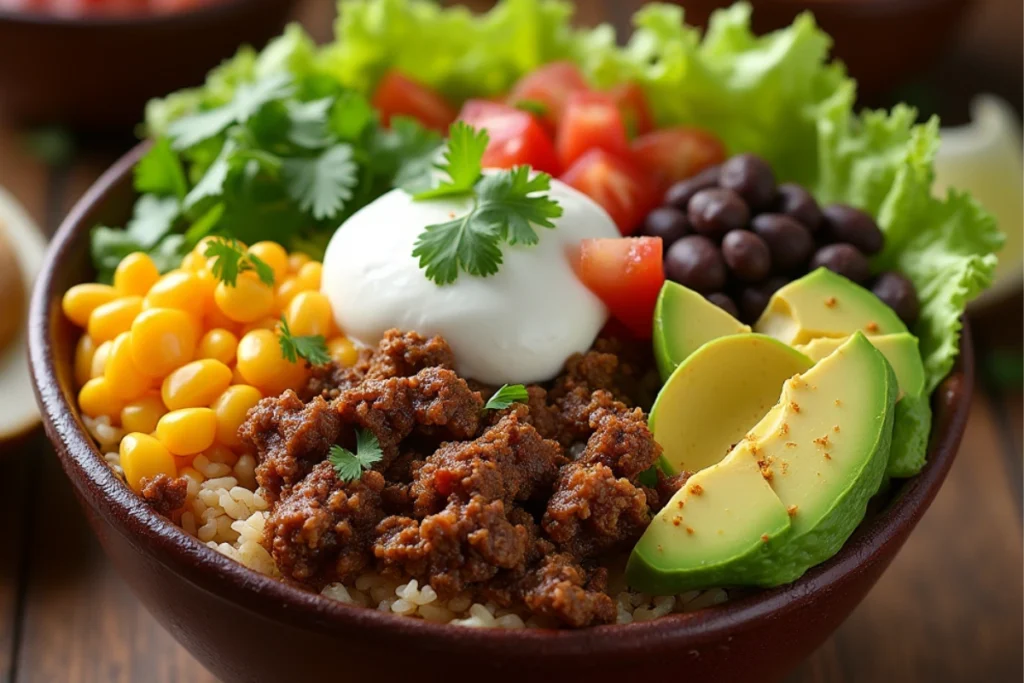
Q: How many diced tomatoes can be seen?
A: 8